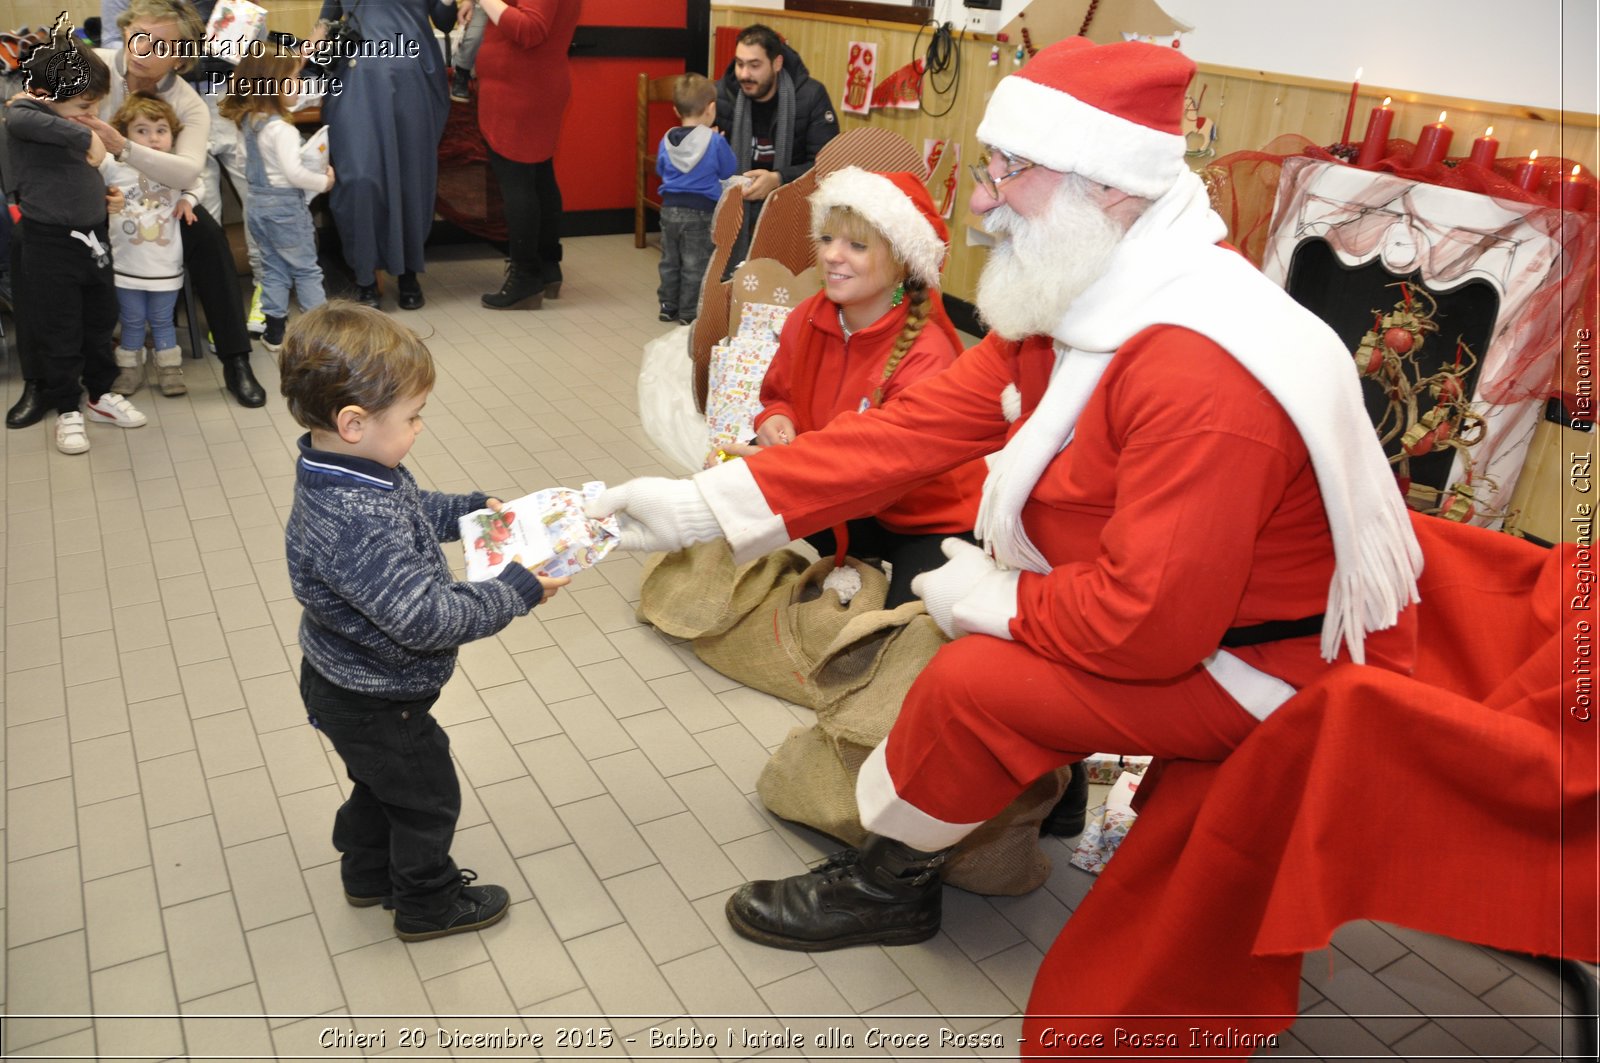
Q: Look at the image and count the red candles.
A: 6